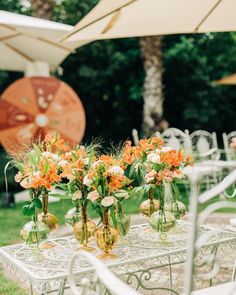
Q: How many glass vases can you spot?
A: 9